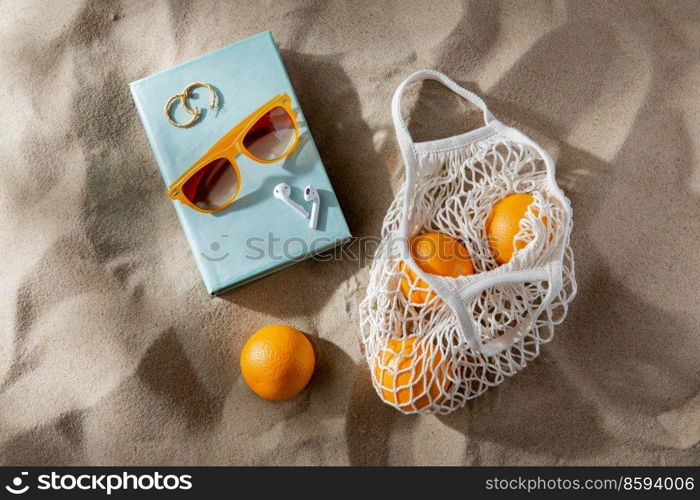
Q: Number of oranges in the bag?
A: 3